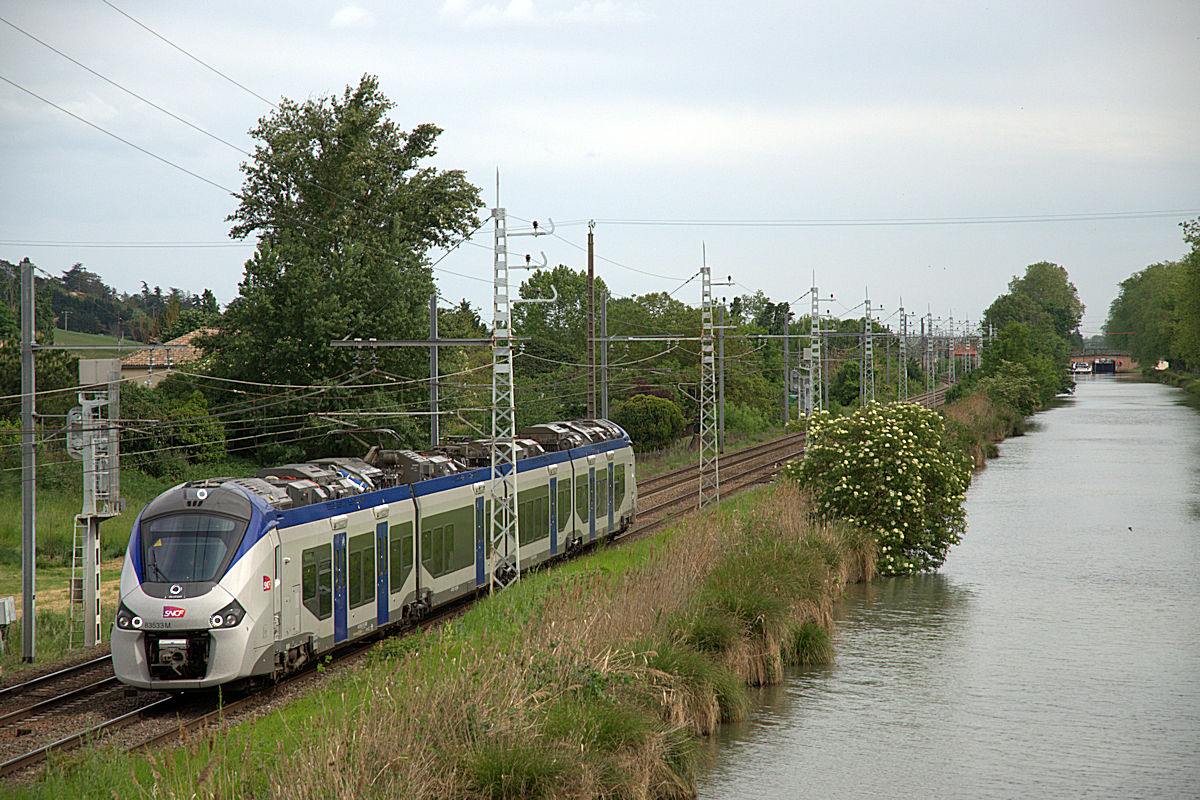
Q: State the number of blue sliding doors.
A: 6